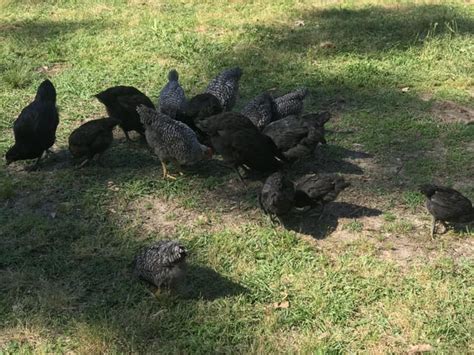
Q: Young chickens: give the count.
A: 15